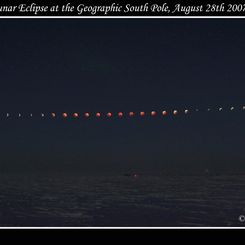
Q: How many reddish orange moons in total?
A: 12